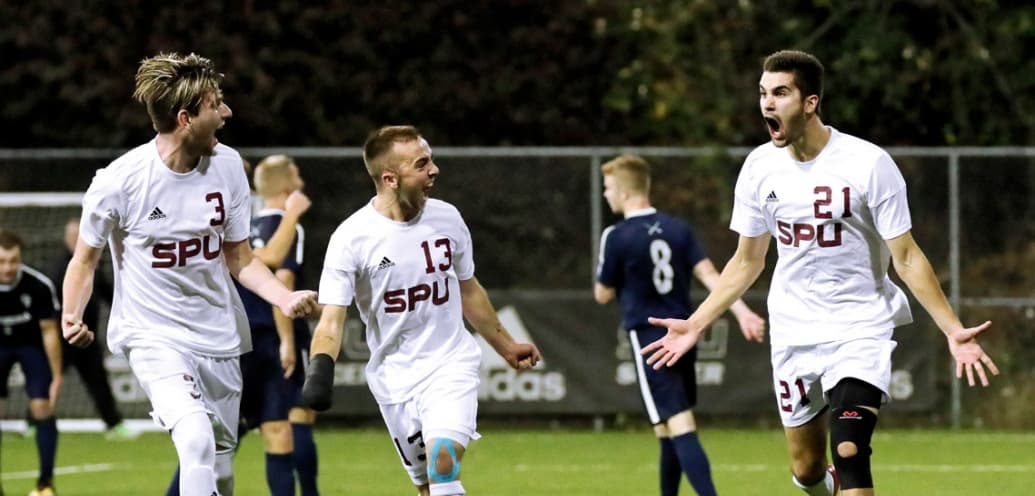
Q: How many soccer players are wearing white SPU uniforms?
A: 3